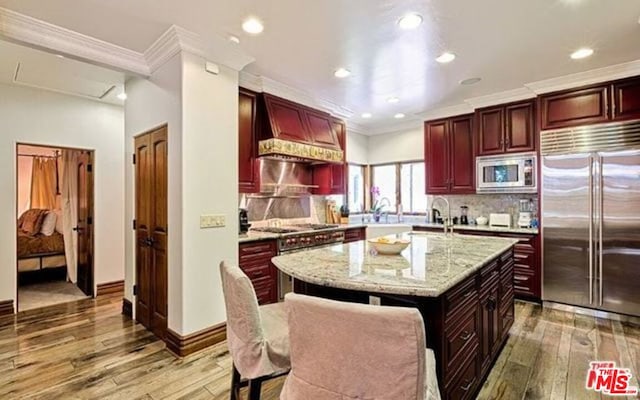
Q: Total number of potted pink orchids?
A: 1